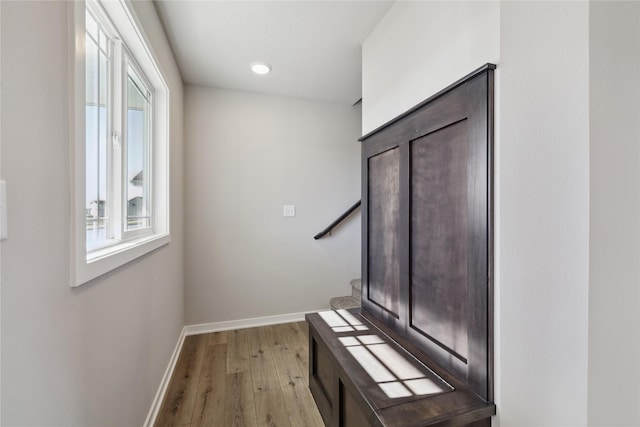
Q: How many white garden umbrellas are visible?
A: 0